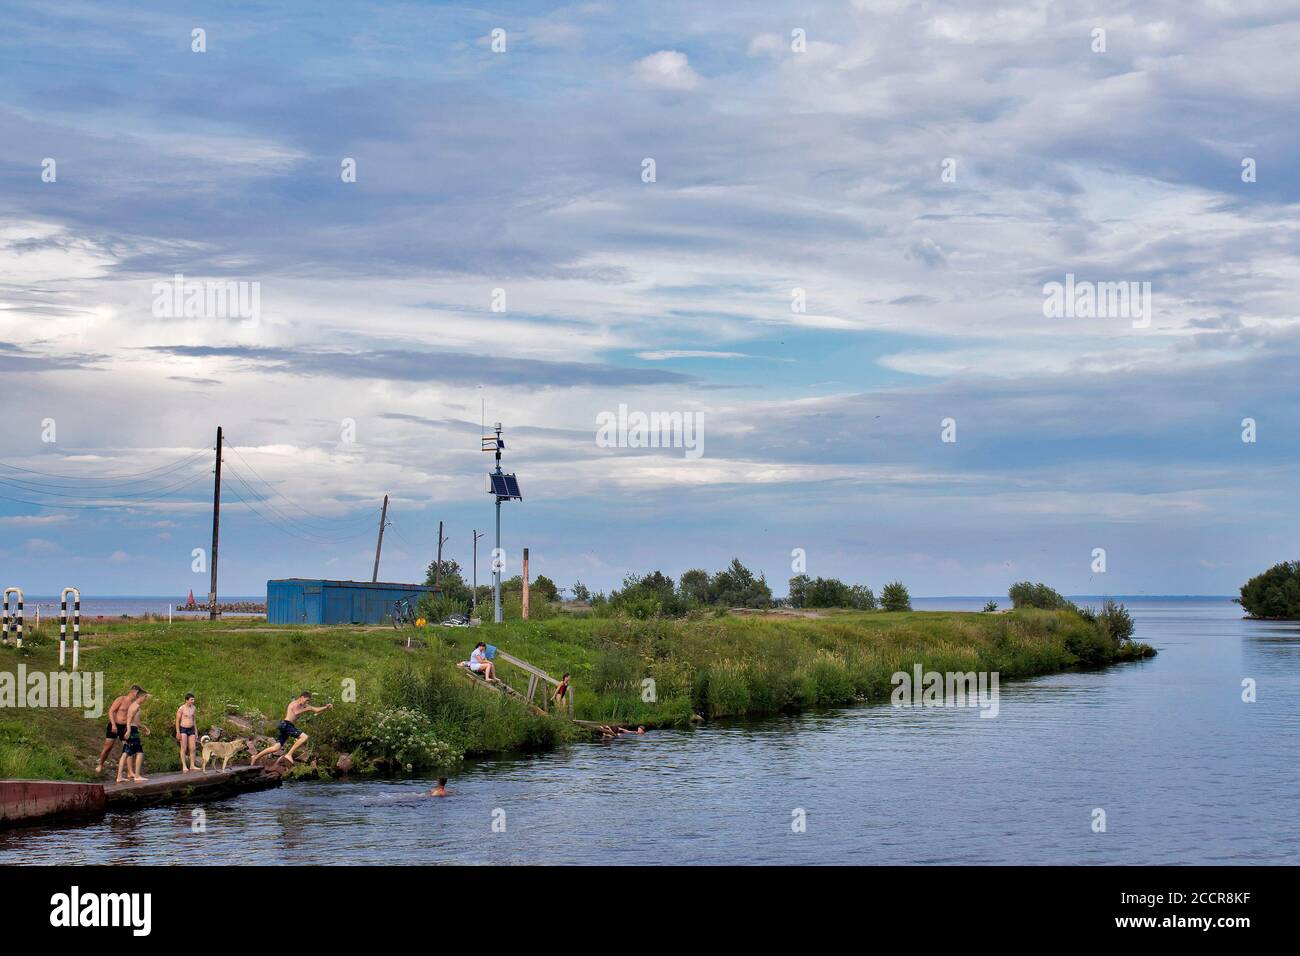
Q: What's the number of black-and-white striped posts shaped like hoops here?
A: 2